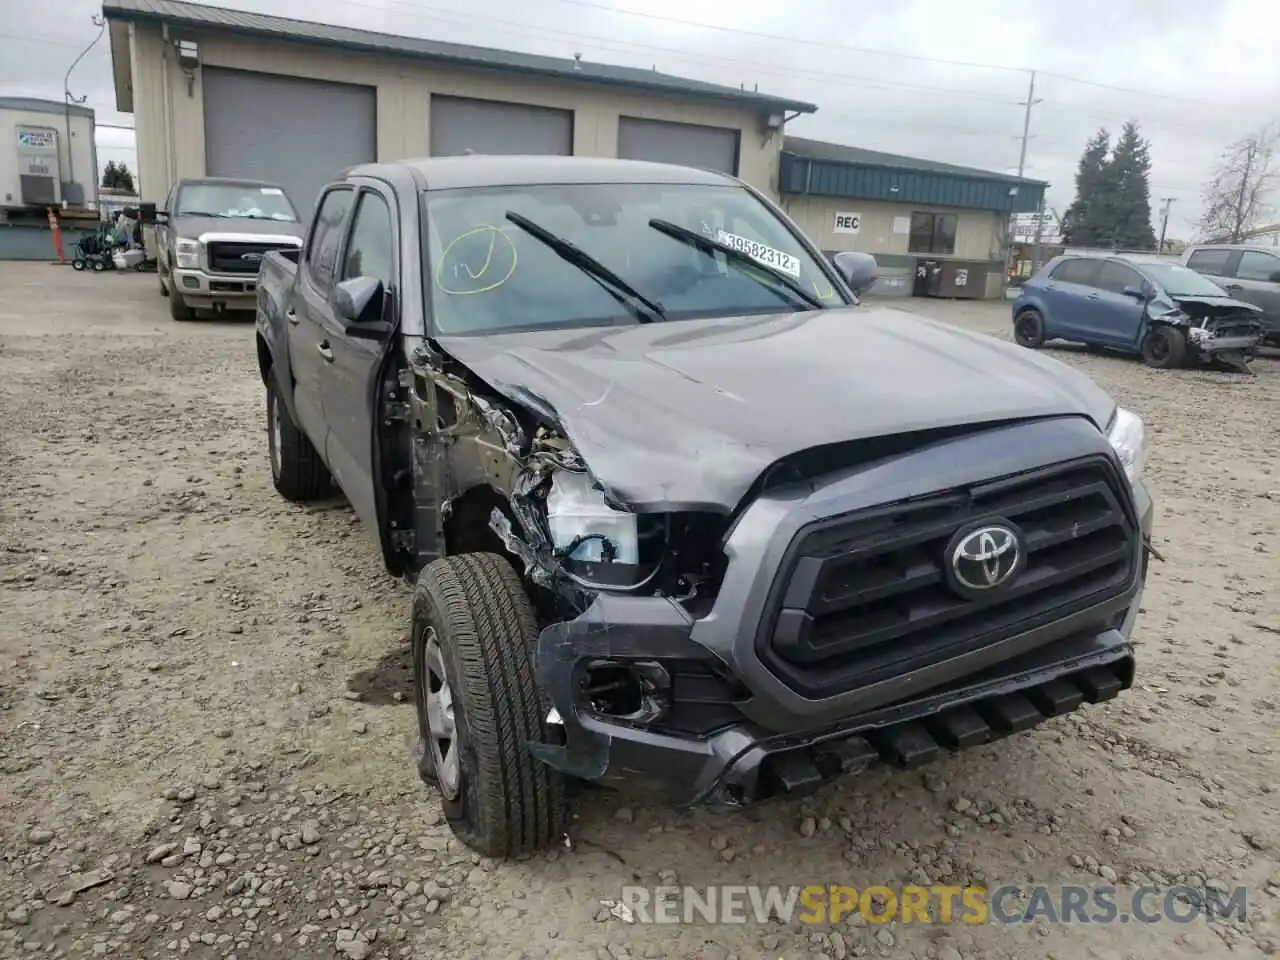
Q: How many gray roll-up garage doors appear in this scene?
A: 3